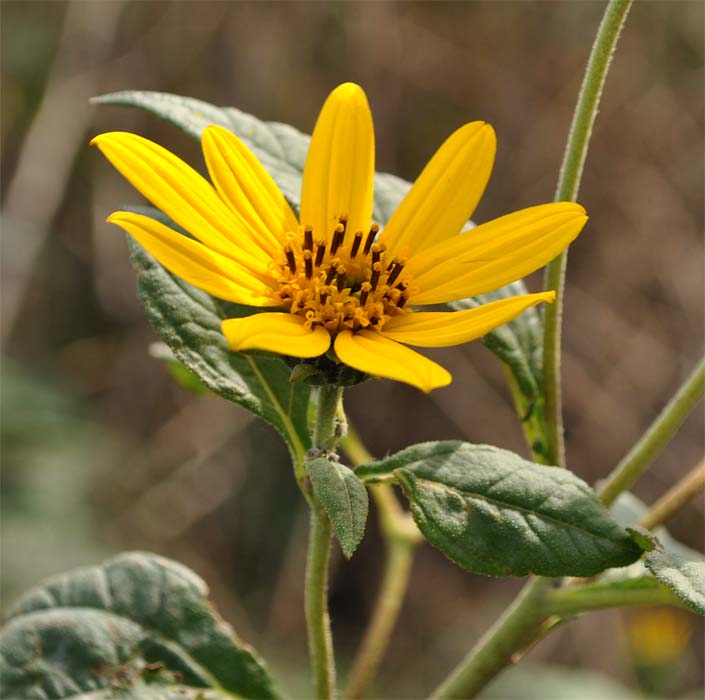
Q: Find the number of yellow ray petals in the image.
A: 9